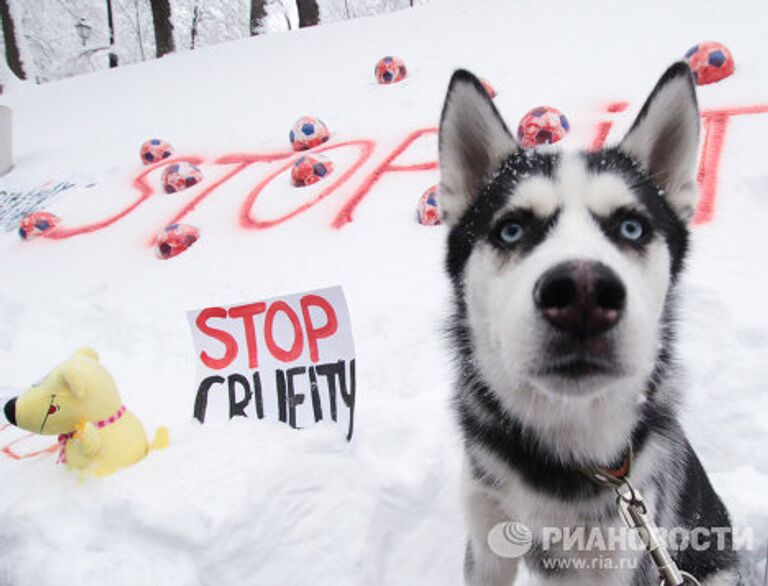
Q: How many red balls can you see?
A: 11